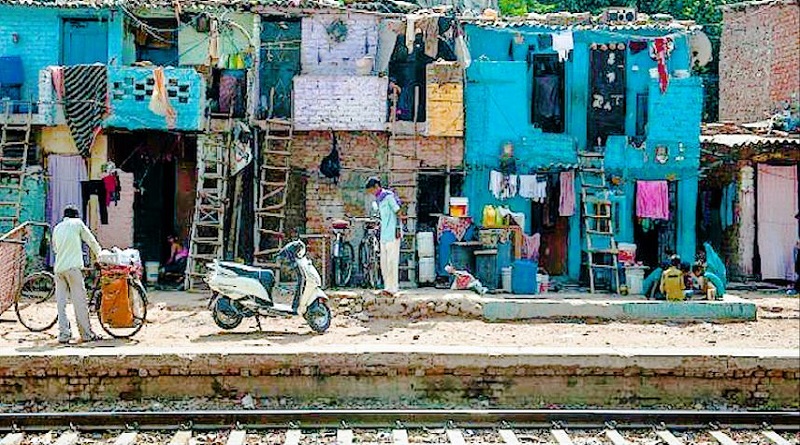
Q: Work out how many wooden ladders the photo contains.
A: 5